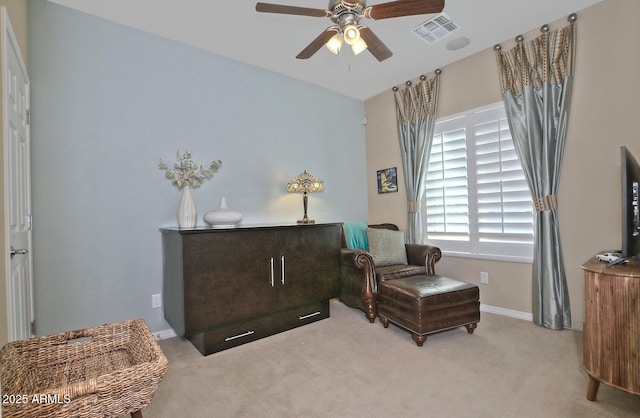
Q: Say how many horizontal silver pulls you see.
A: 2